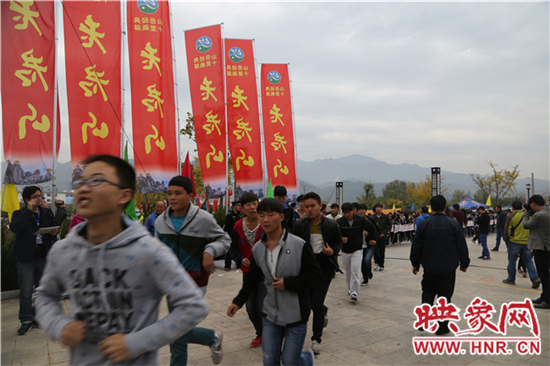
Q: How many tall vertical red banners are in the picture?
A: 6